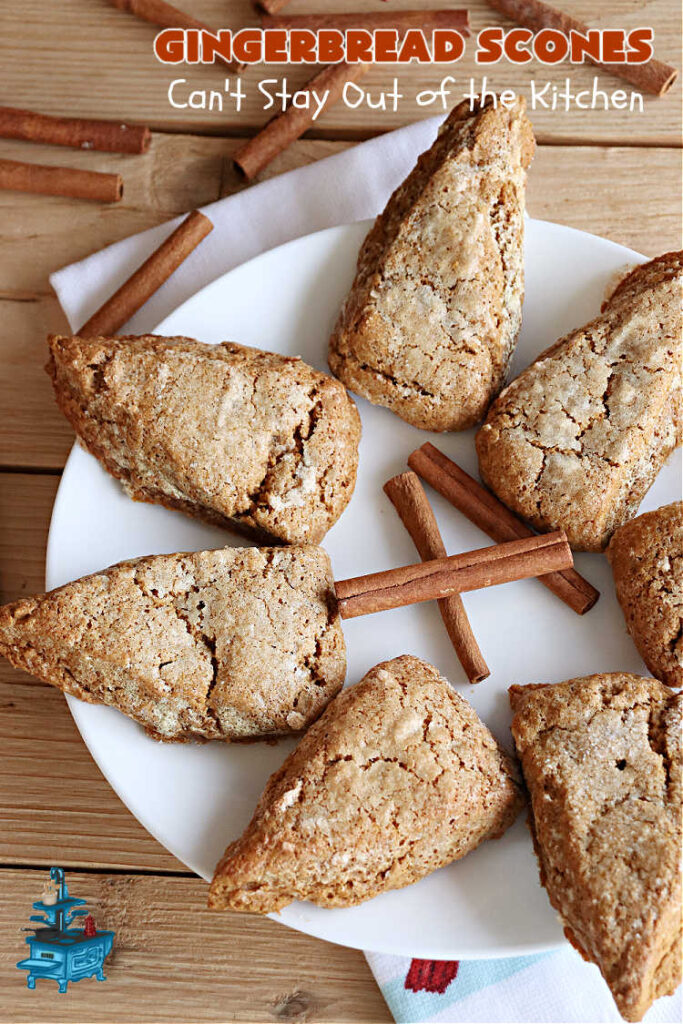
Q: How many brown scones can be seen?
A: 7